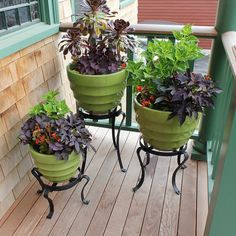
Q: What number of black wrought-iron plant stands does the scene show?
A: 3